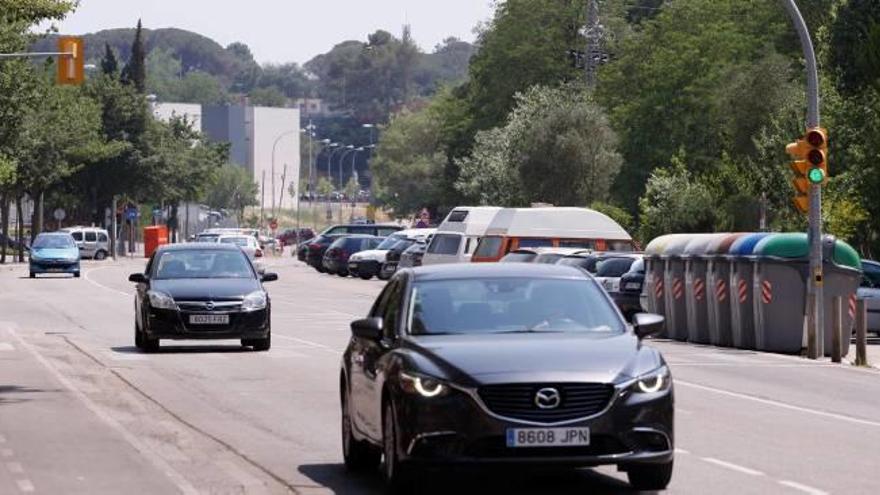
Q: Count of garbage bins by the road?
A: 6